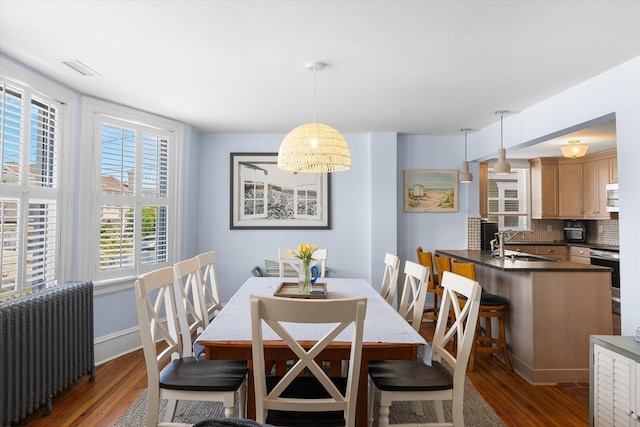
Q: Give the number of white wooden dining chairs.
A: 8